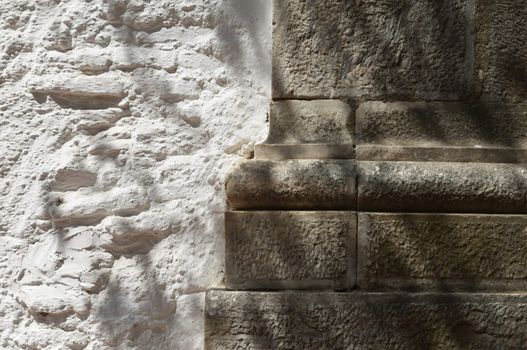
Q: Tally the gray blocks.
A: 9